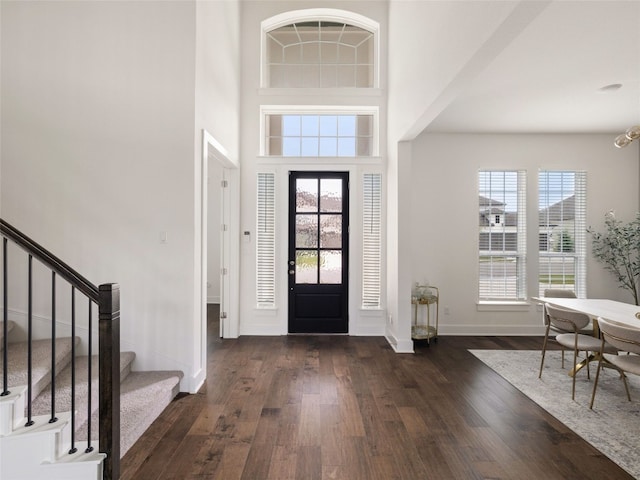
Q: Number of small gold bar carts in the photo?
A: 1